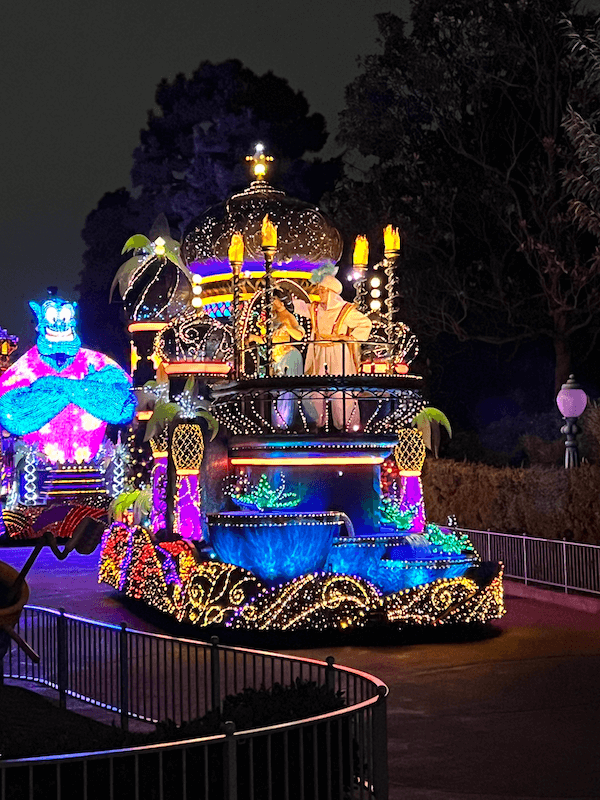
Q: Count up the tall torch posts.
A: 4